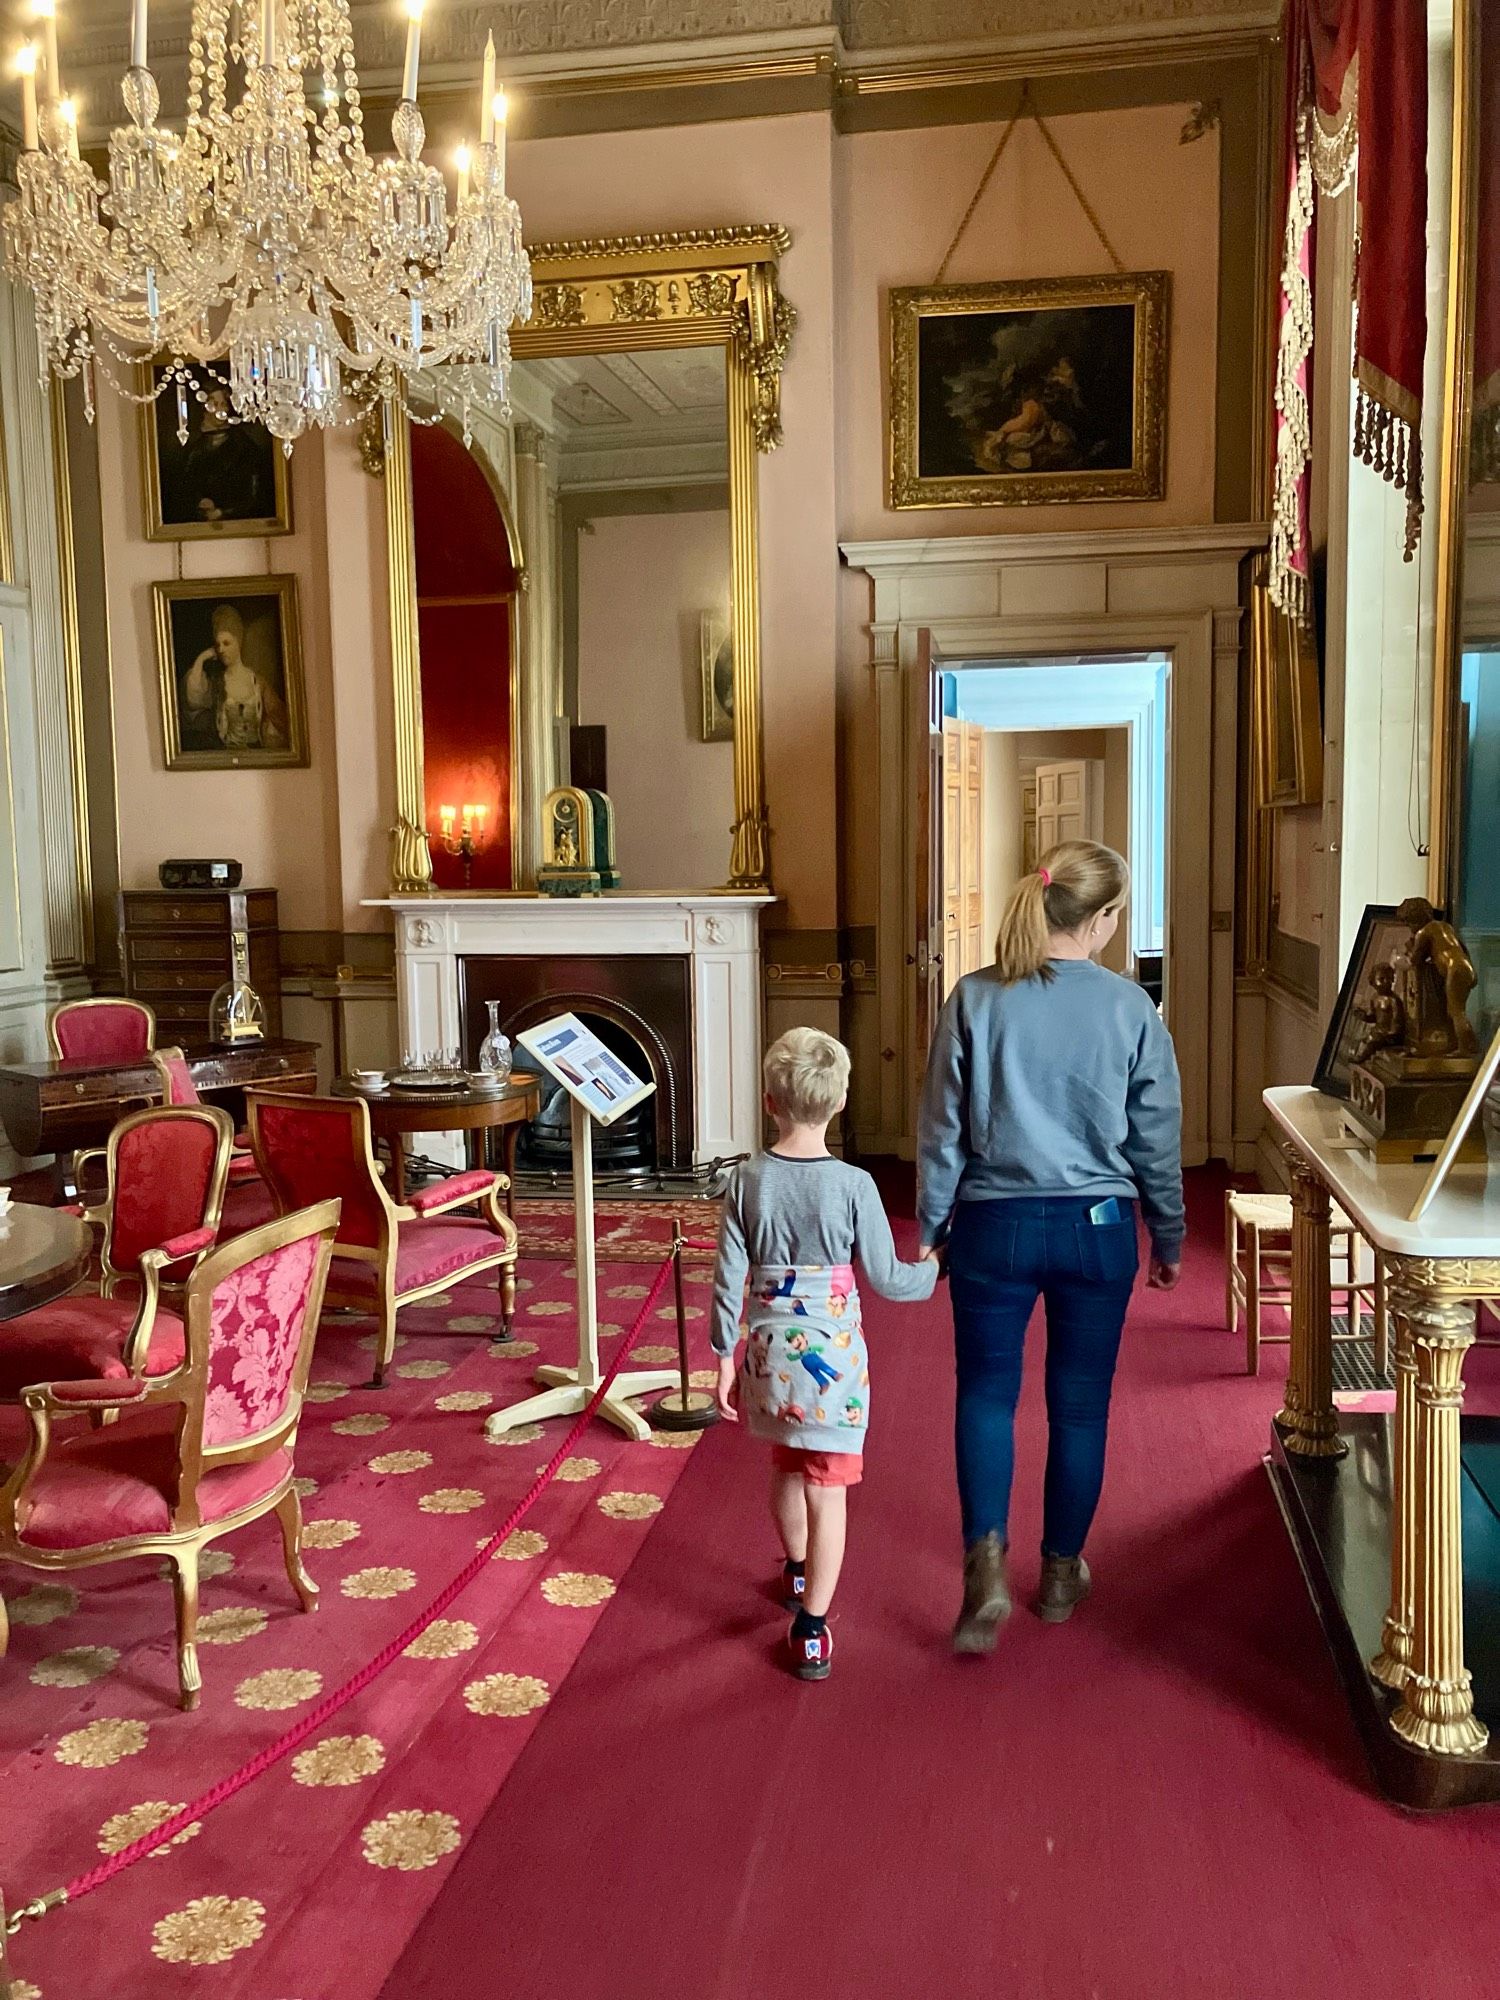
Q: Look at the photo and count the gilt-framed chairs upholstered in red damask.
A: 5